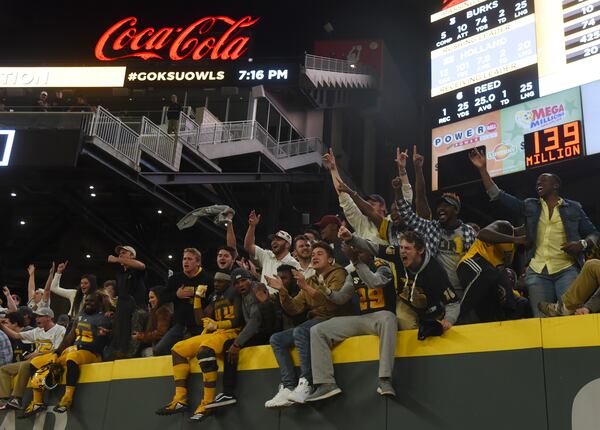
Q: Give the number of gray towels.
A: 1